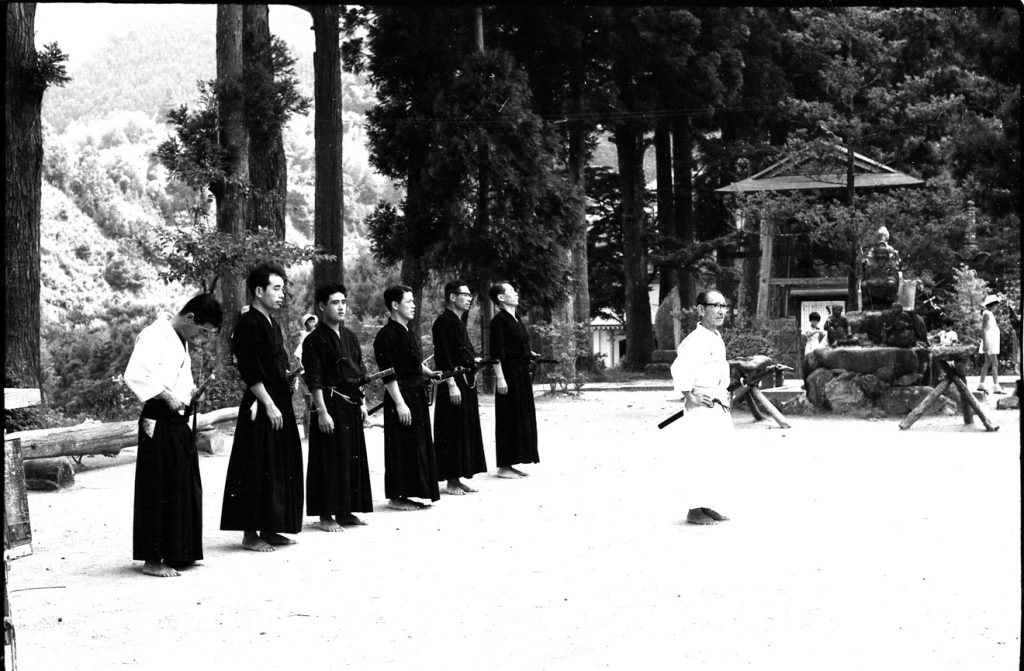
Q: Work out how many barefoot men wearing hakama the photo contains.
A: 7